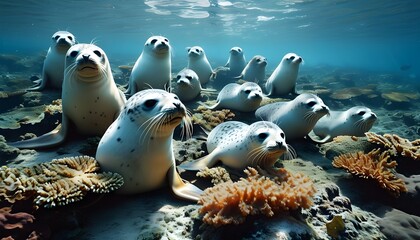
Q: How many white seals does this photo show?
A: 13